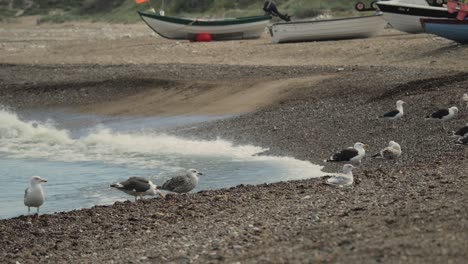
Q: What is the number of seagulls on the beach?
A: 11